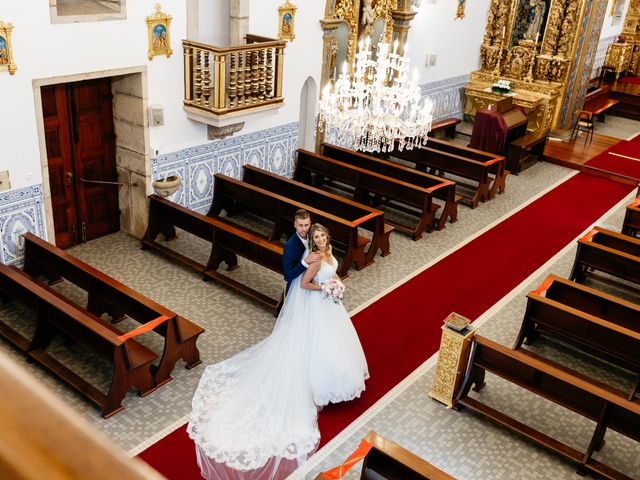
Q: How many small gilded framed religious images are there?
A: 4